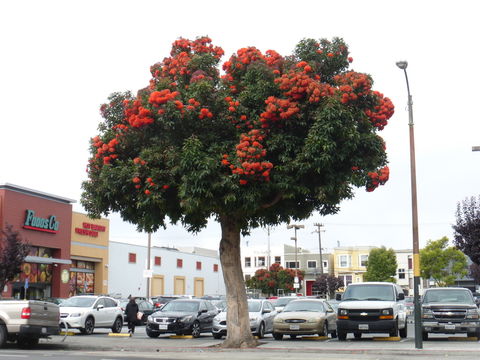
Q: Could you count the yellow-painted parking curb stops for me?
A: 7